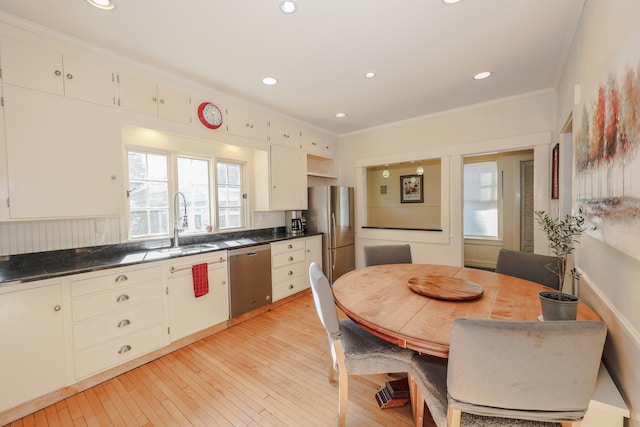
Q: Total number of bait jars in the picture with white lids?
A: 0